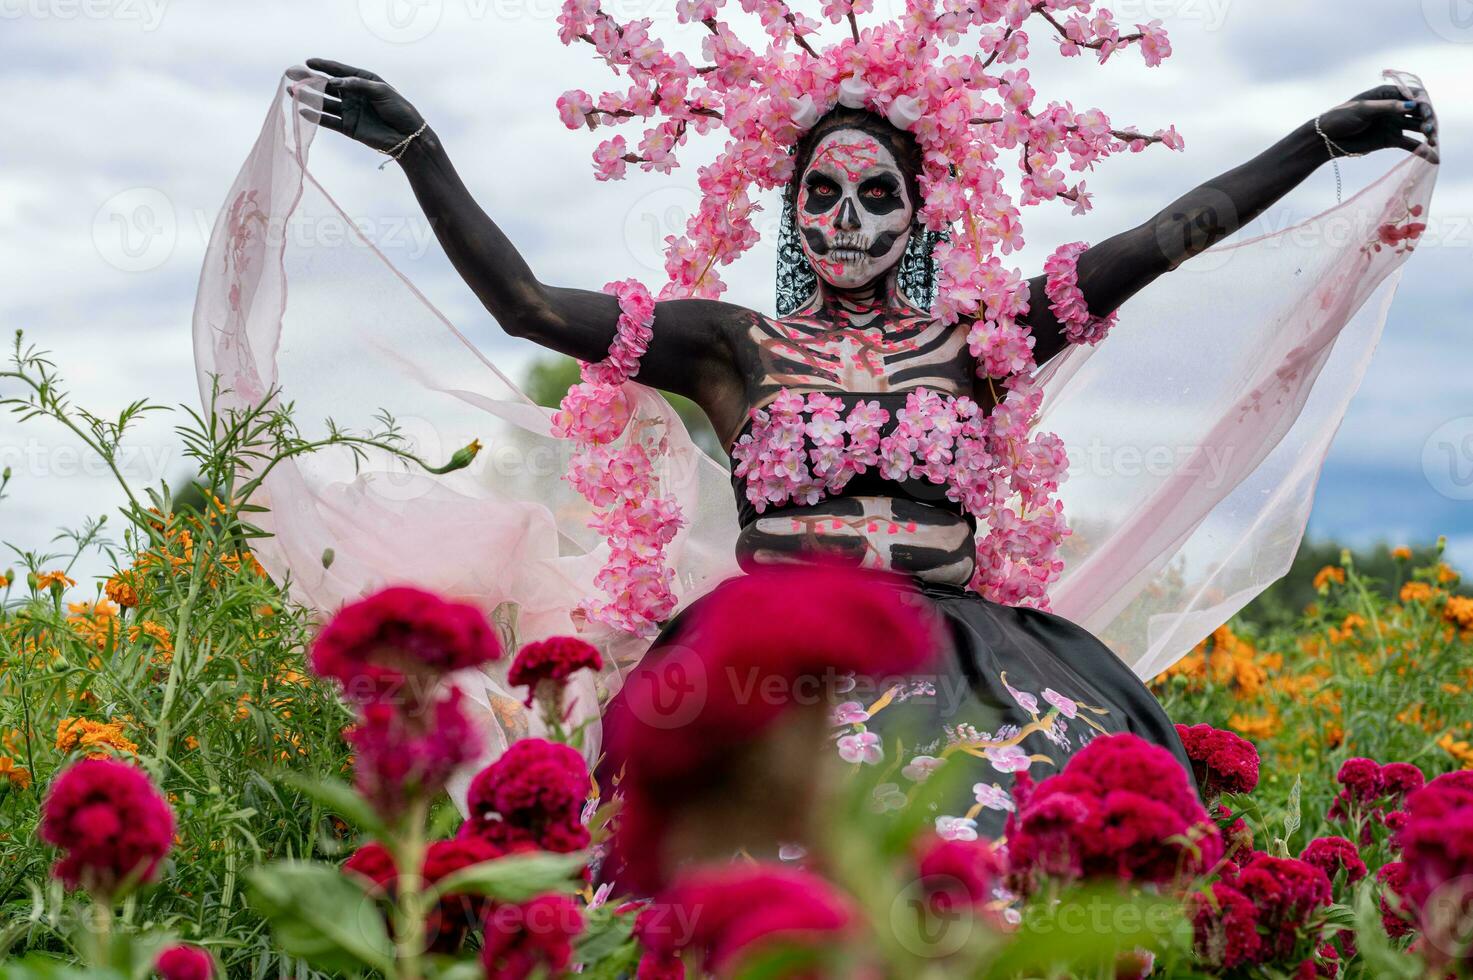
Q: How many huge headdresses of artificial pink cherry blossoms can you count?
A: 1